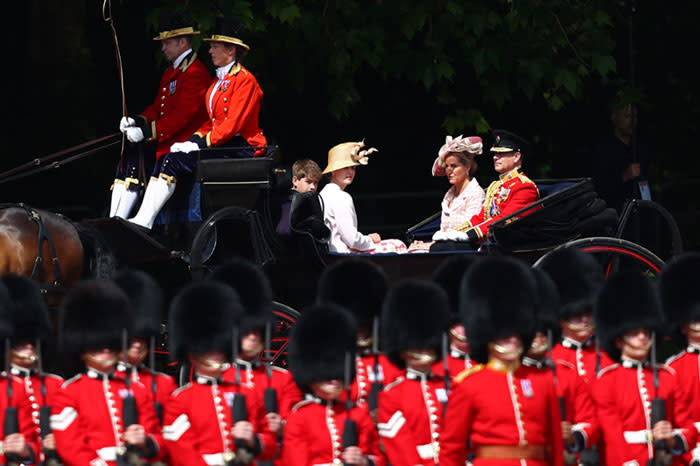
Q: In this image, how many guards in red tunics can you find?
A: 15